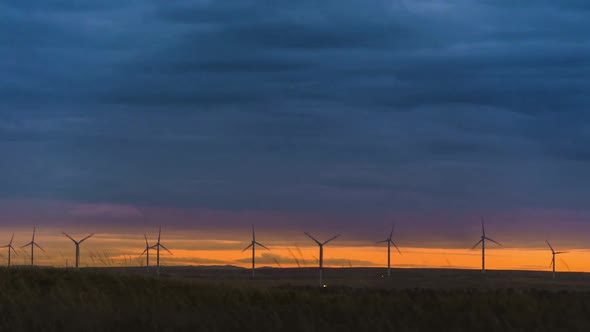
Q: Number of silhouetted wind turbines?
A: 10